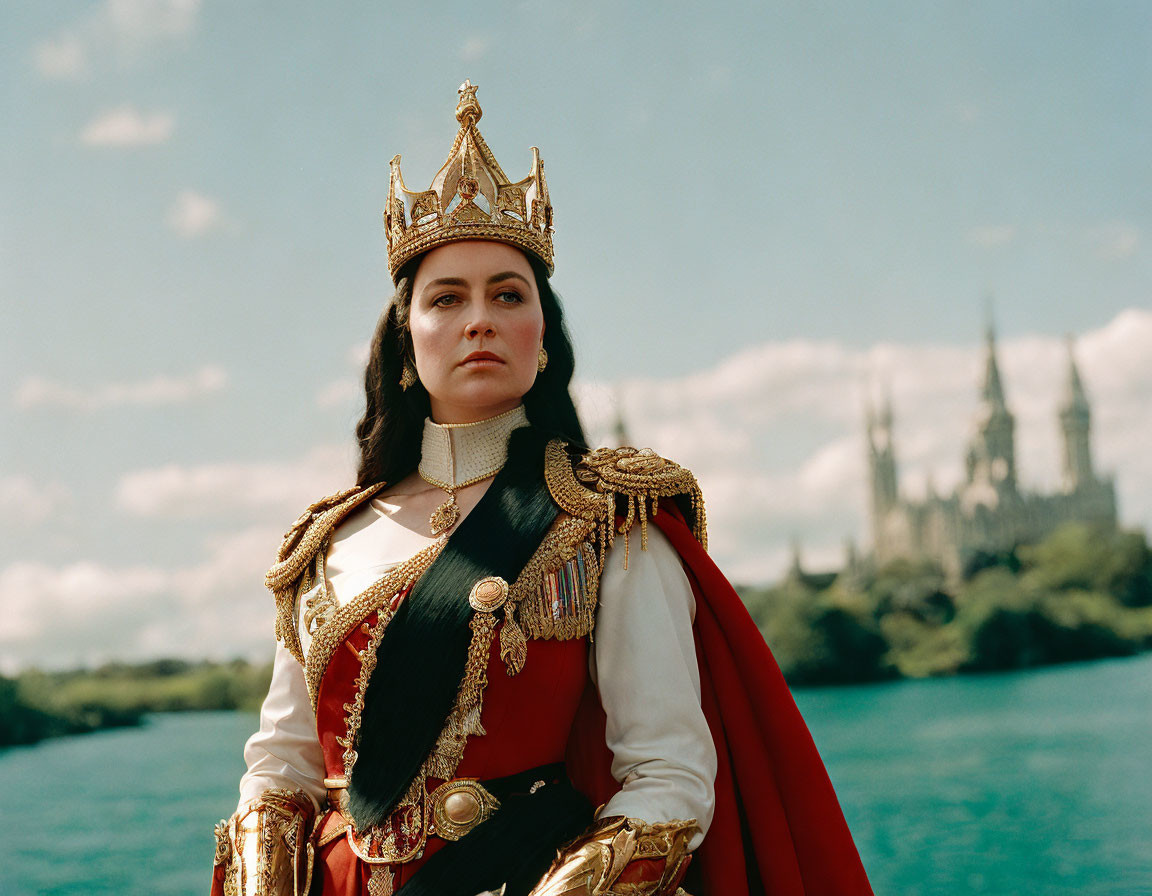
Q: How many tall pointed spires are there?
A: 3